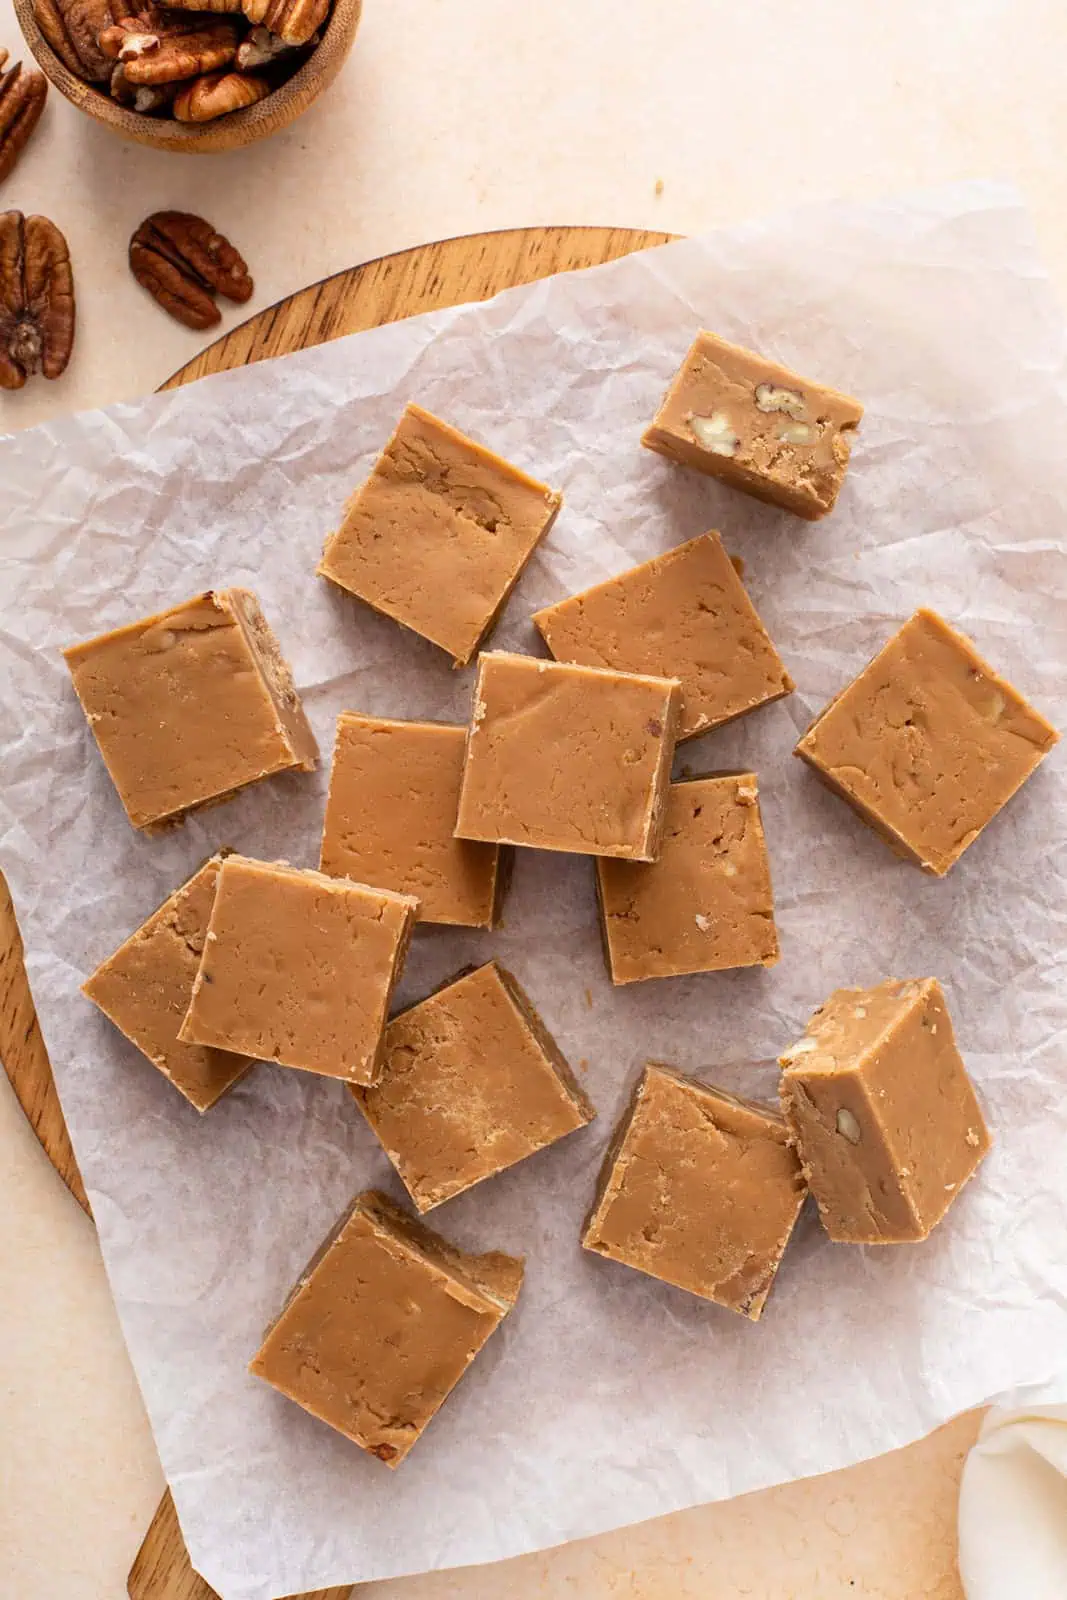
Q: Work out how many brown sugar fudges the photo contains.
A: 14